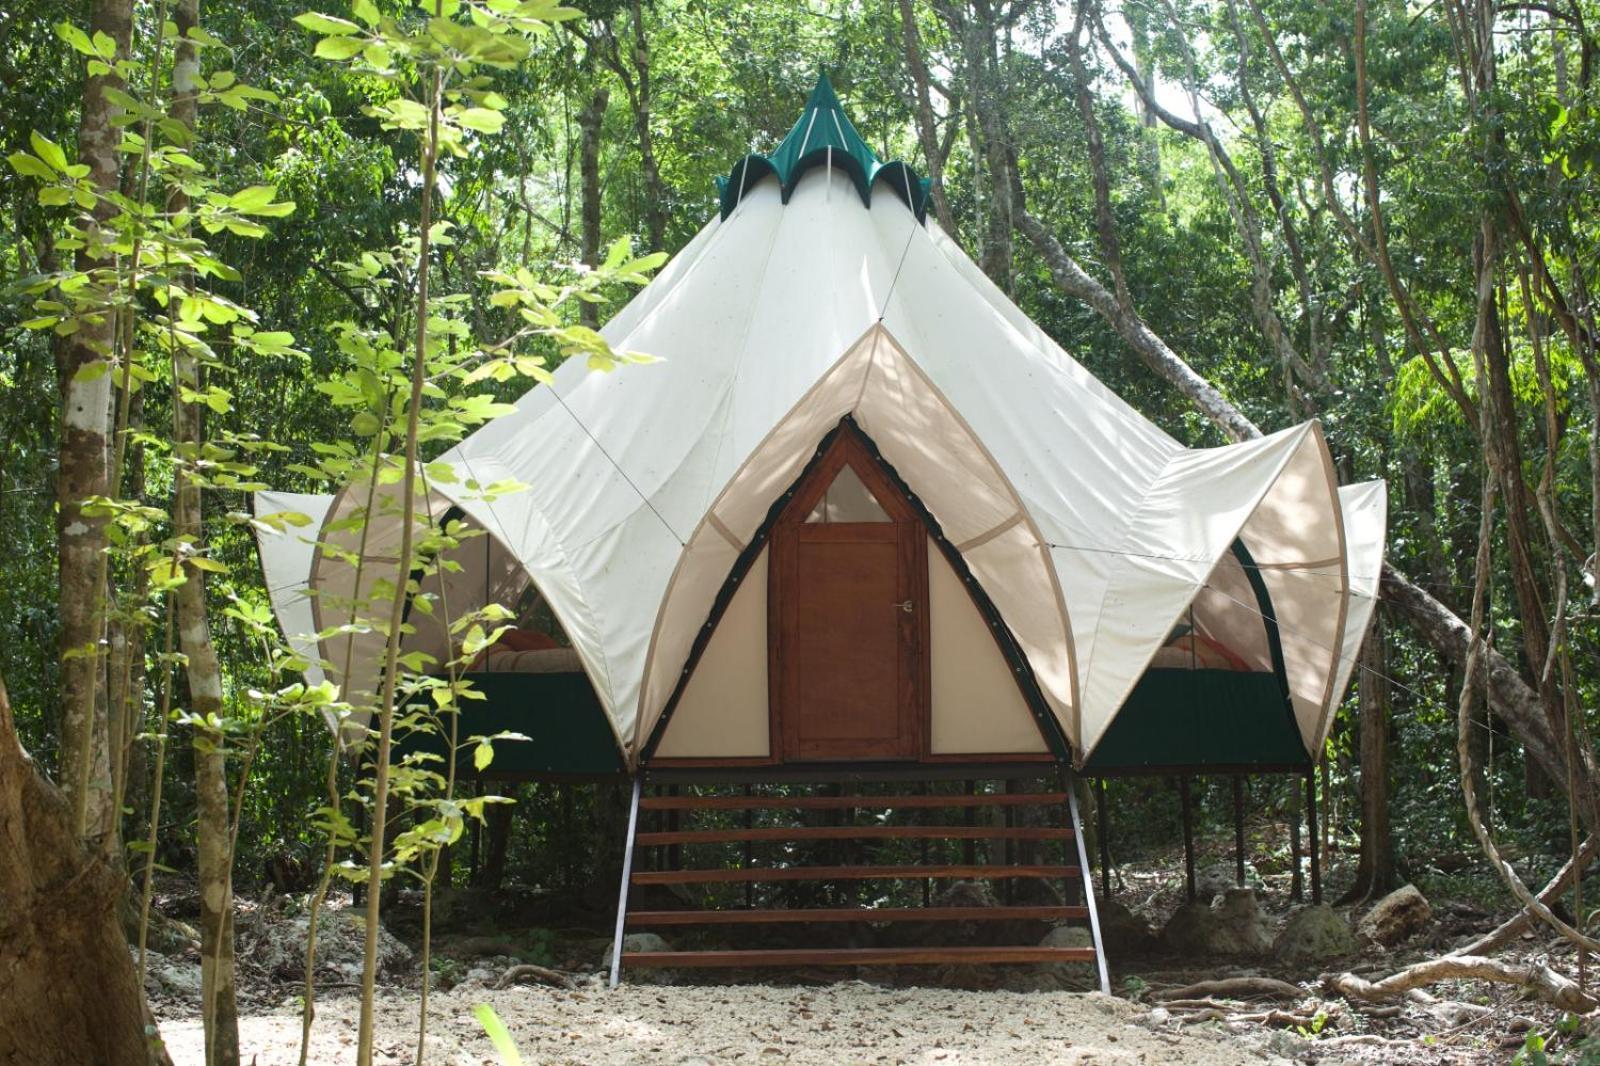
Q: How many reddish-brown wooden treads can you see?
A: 5